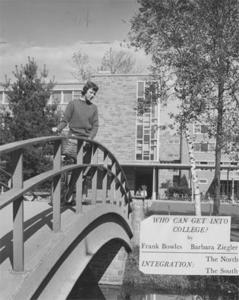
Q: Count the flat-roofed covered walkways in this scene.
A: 1